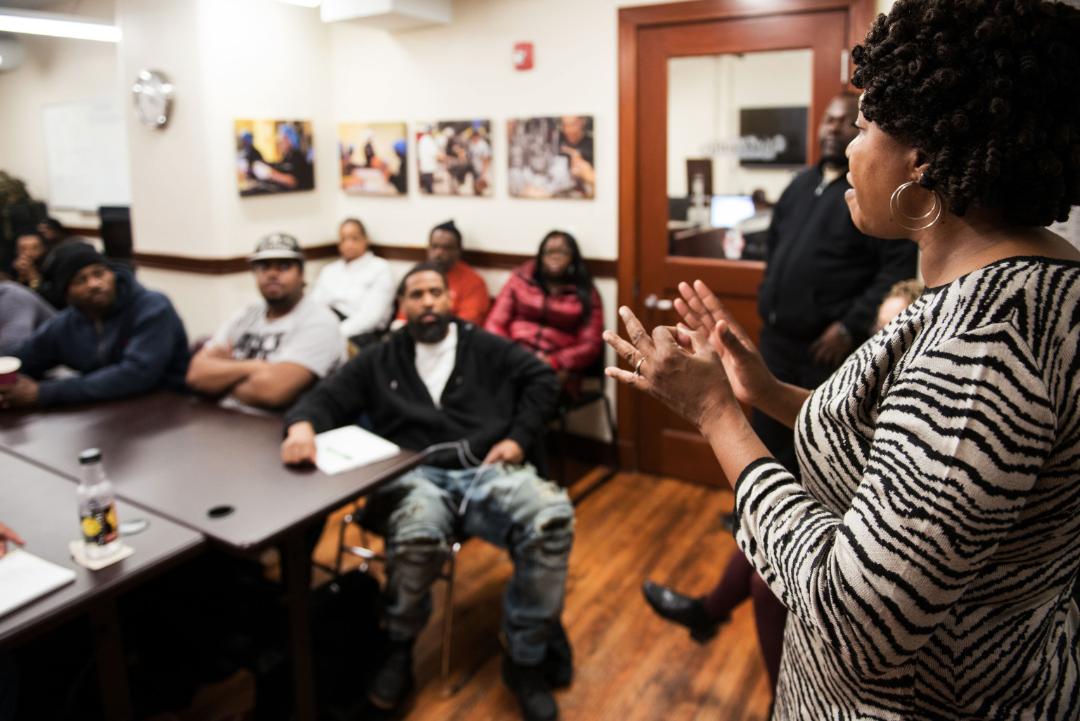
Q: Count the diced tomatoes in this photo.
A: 0